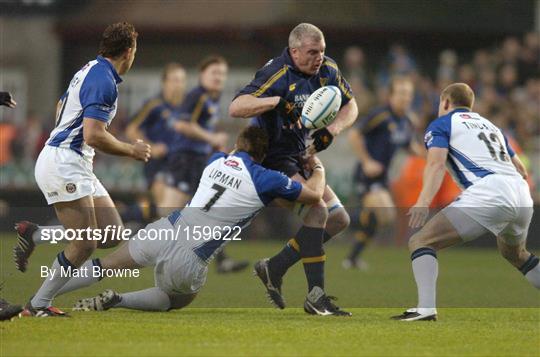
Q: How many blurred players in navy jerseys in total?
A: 3